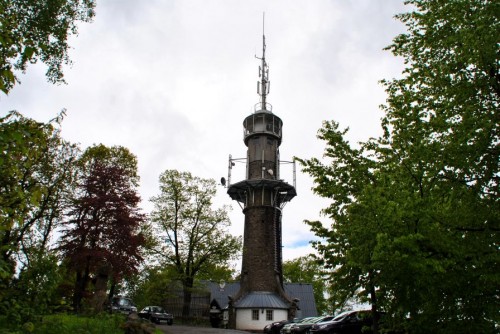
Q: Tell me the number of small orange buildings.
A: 0